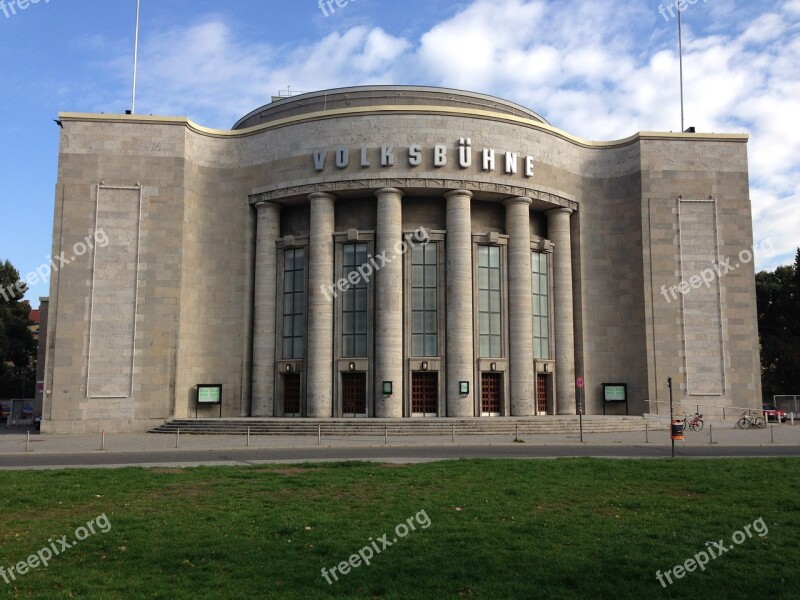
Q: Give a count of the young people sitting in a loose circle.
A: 0